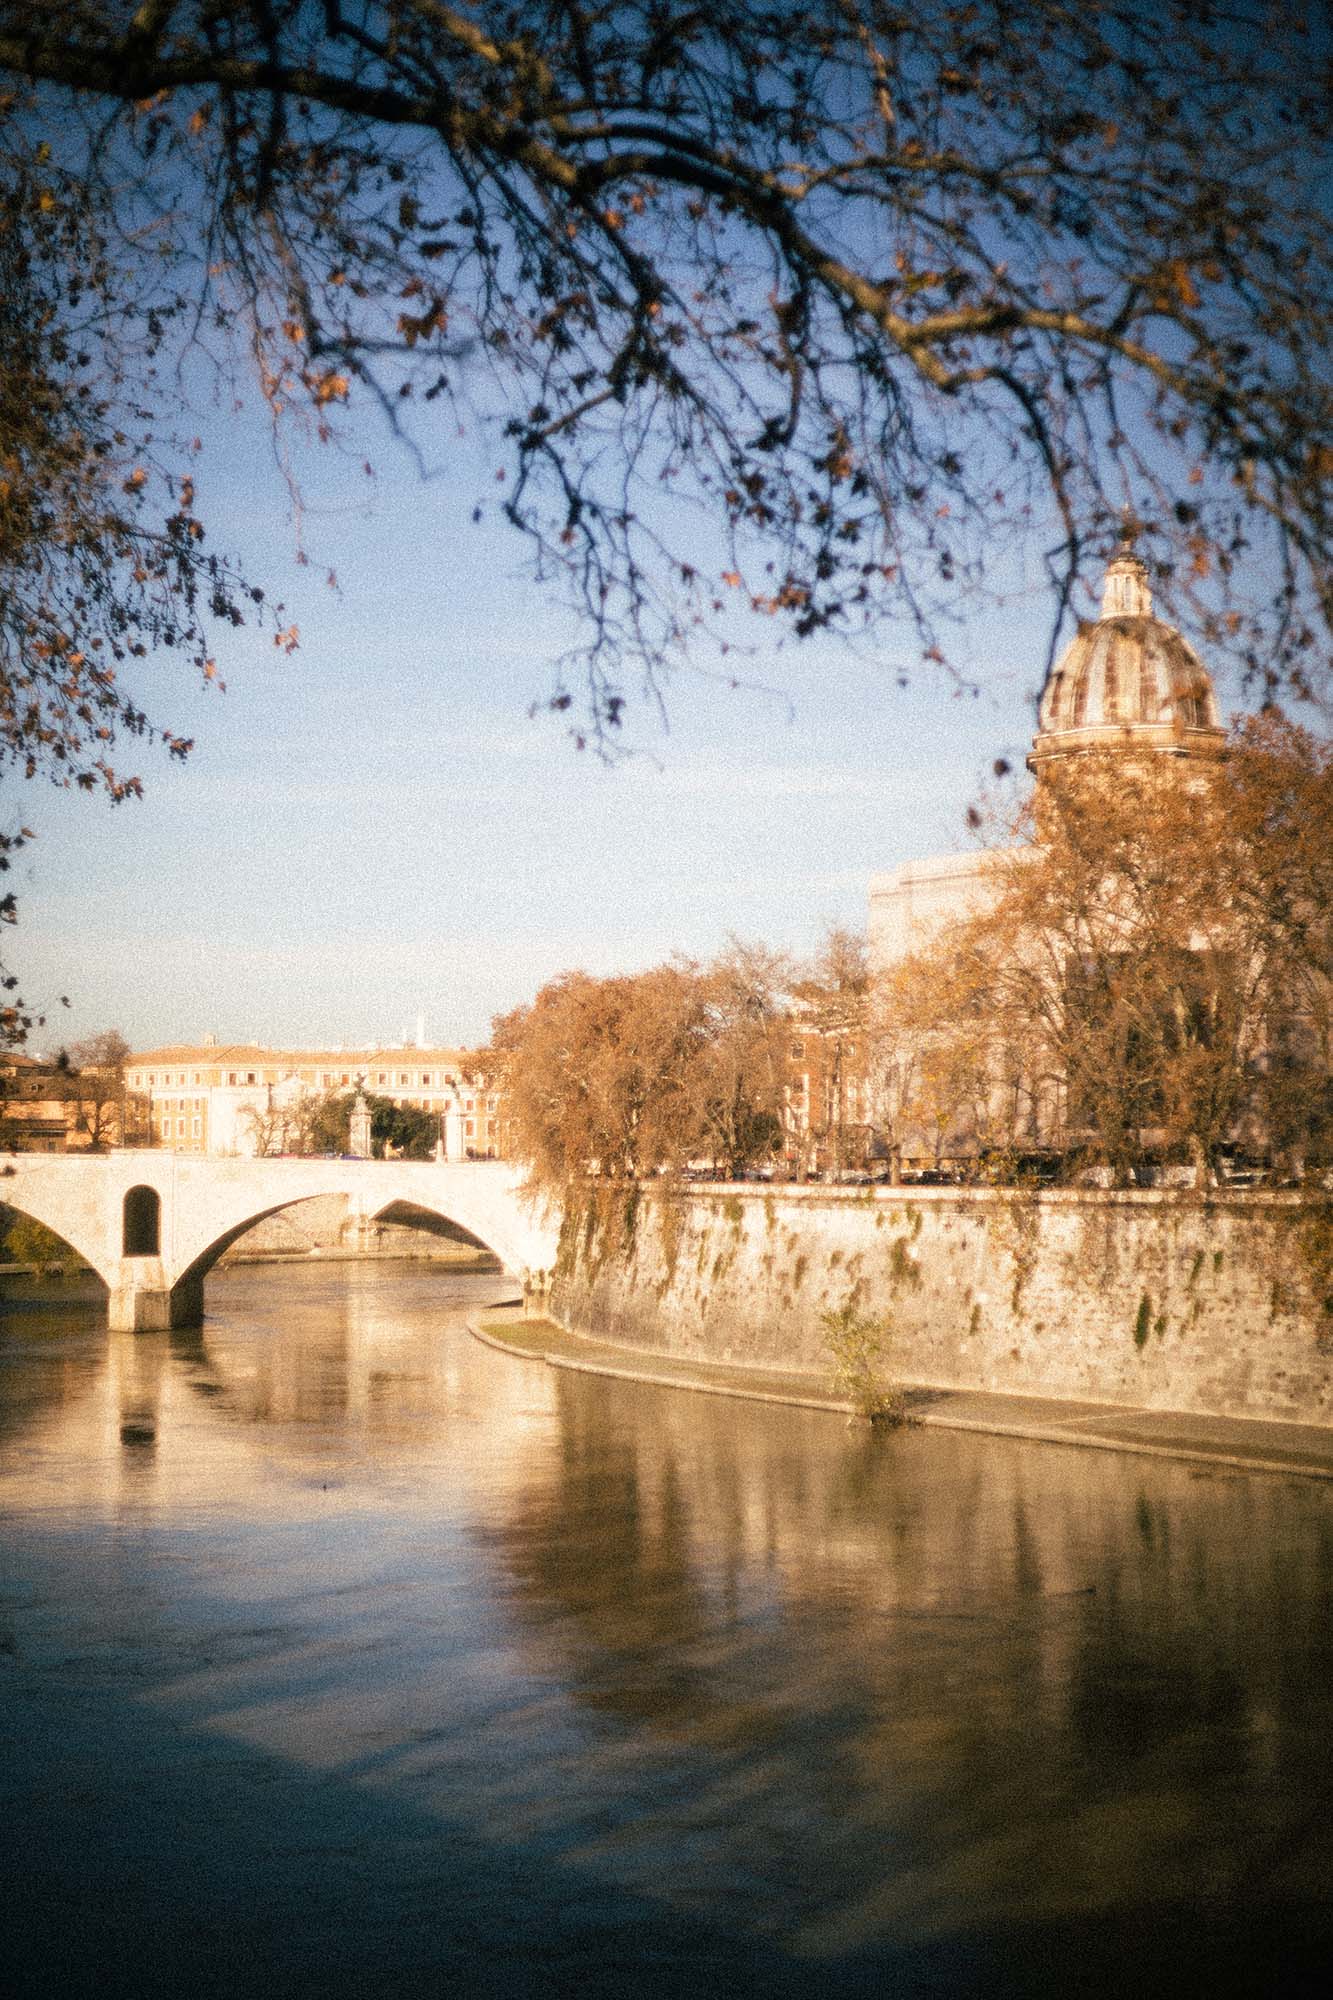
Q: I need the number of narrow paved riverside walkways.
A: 1